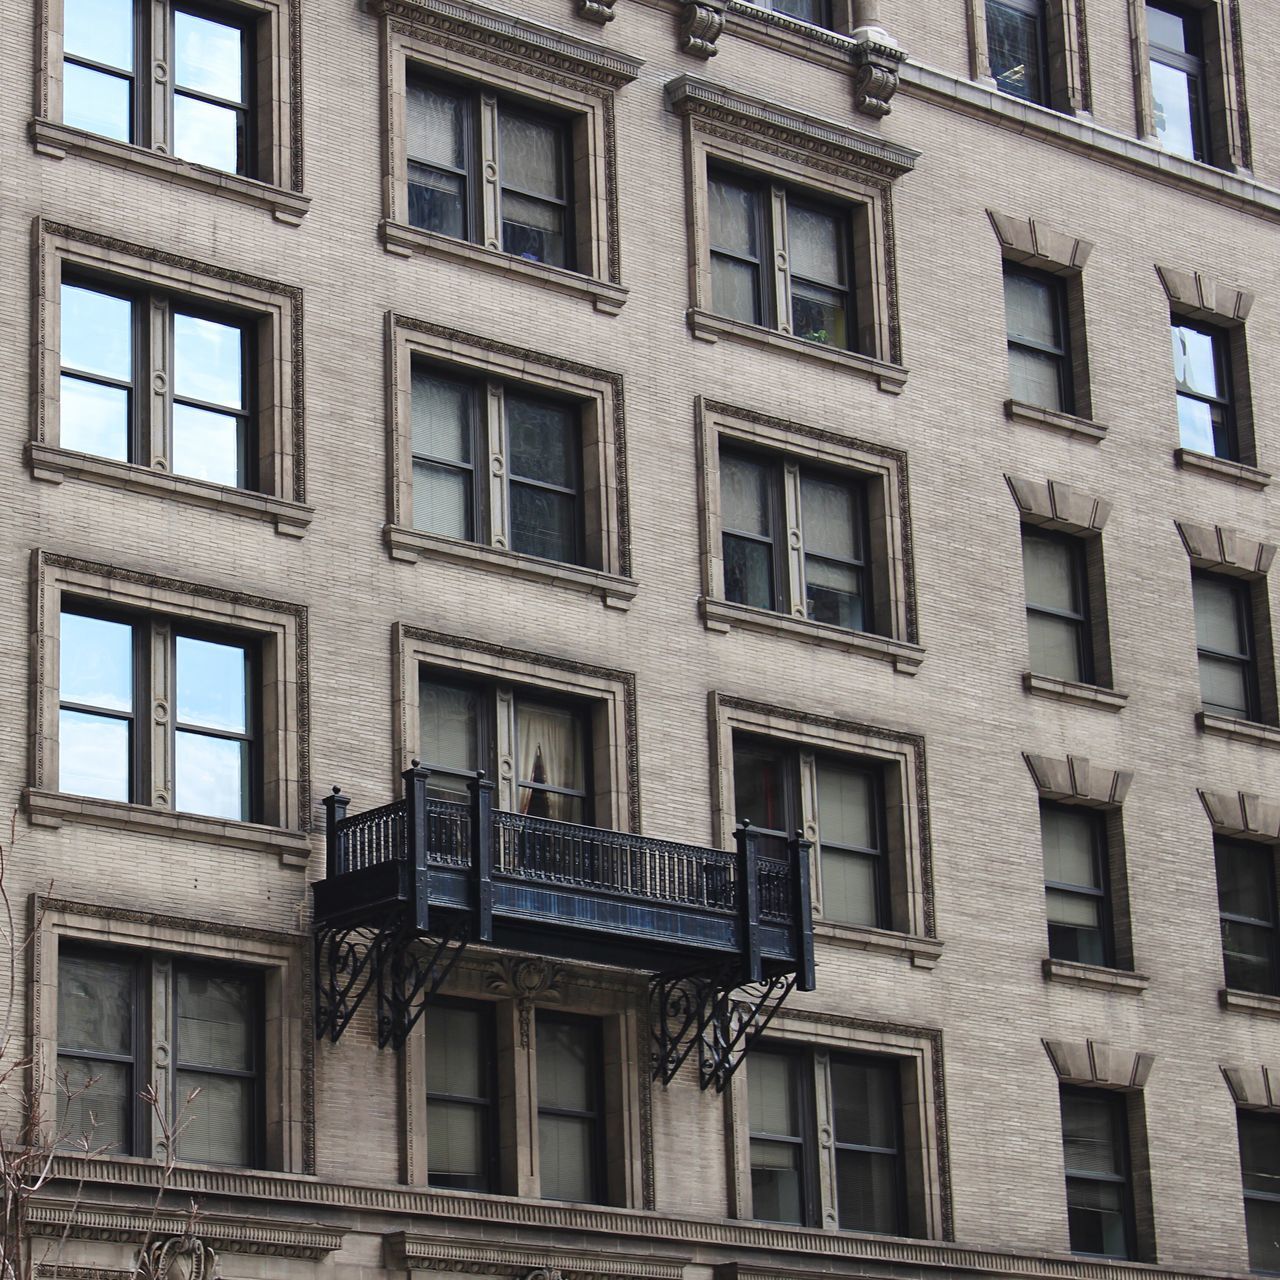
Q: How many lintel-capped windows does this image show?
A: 8